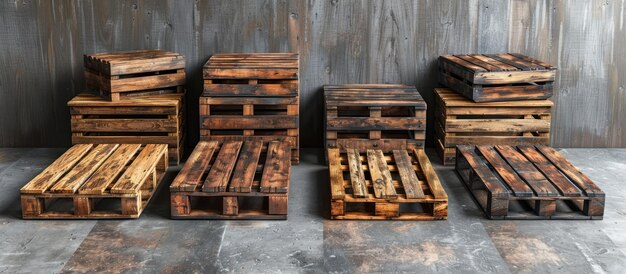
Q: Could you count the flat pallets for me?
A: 4